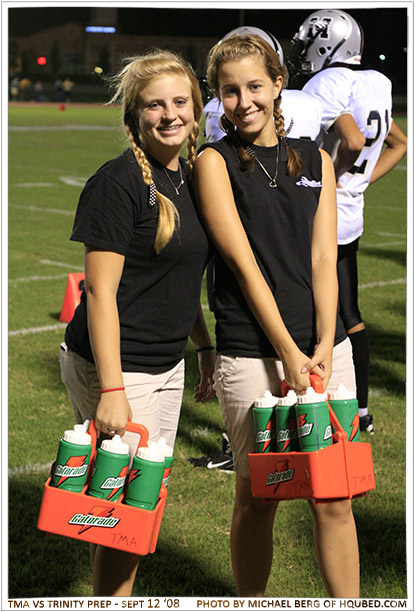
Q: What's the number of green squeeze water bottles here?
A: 8